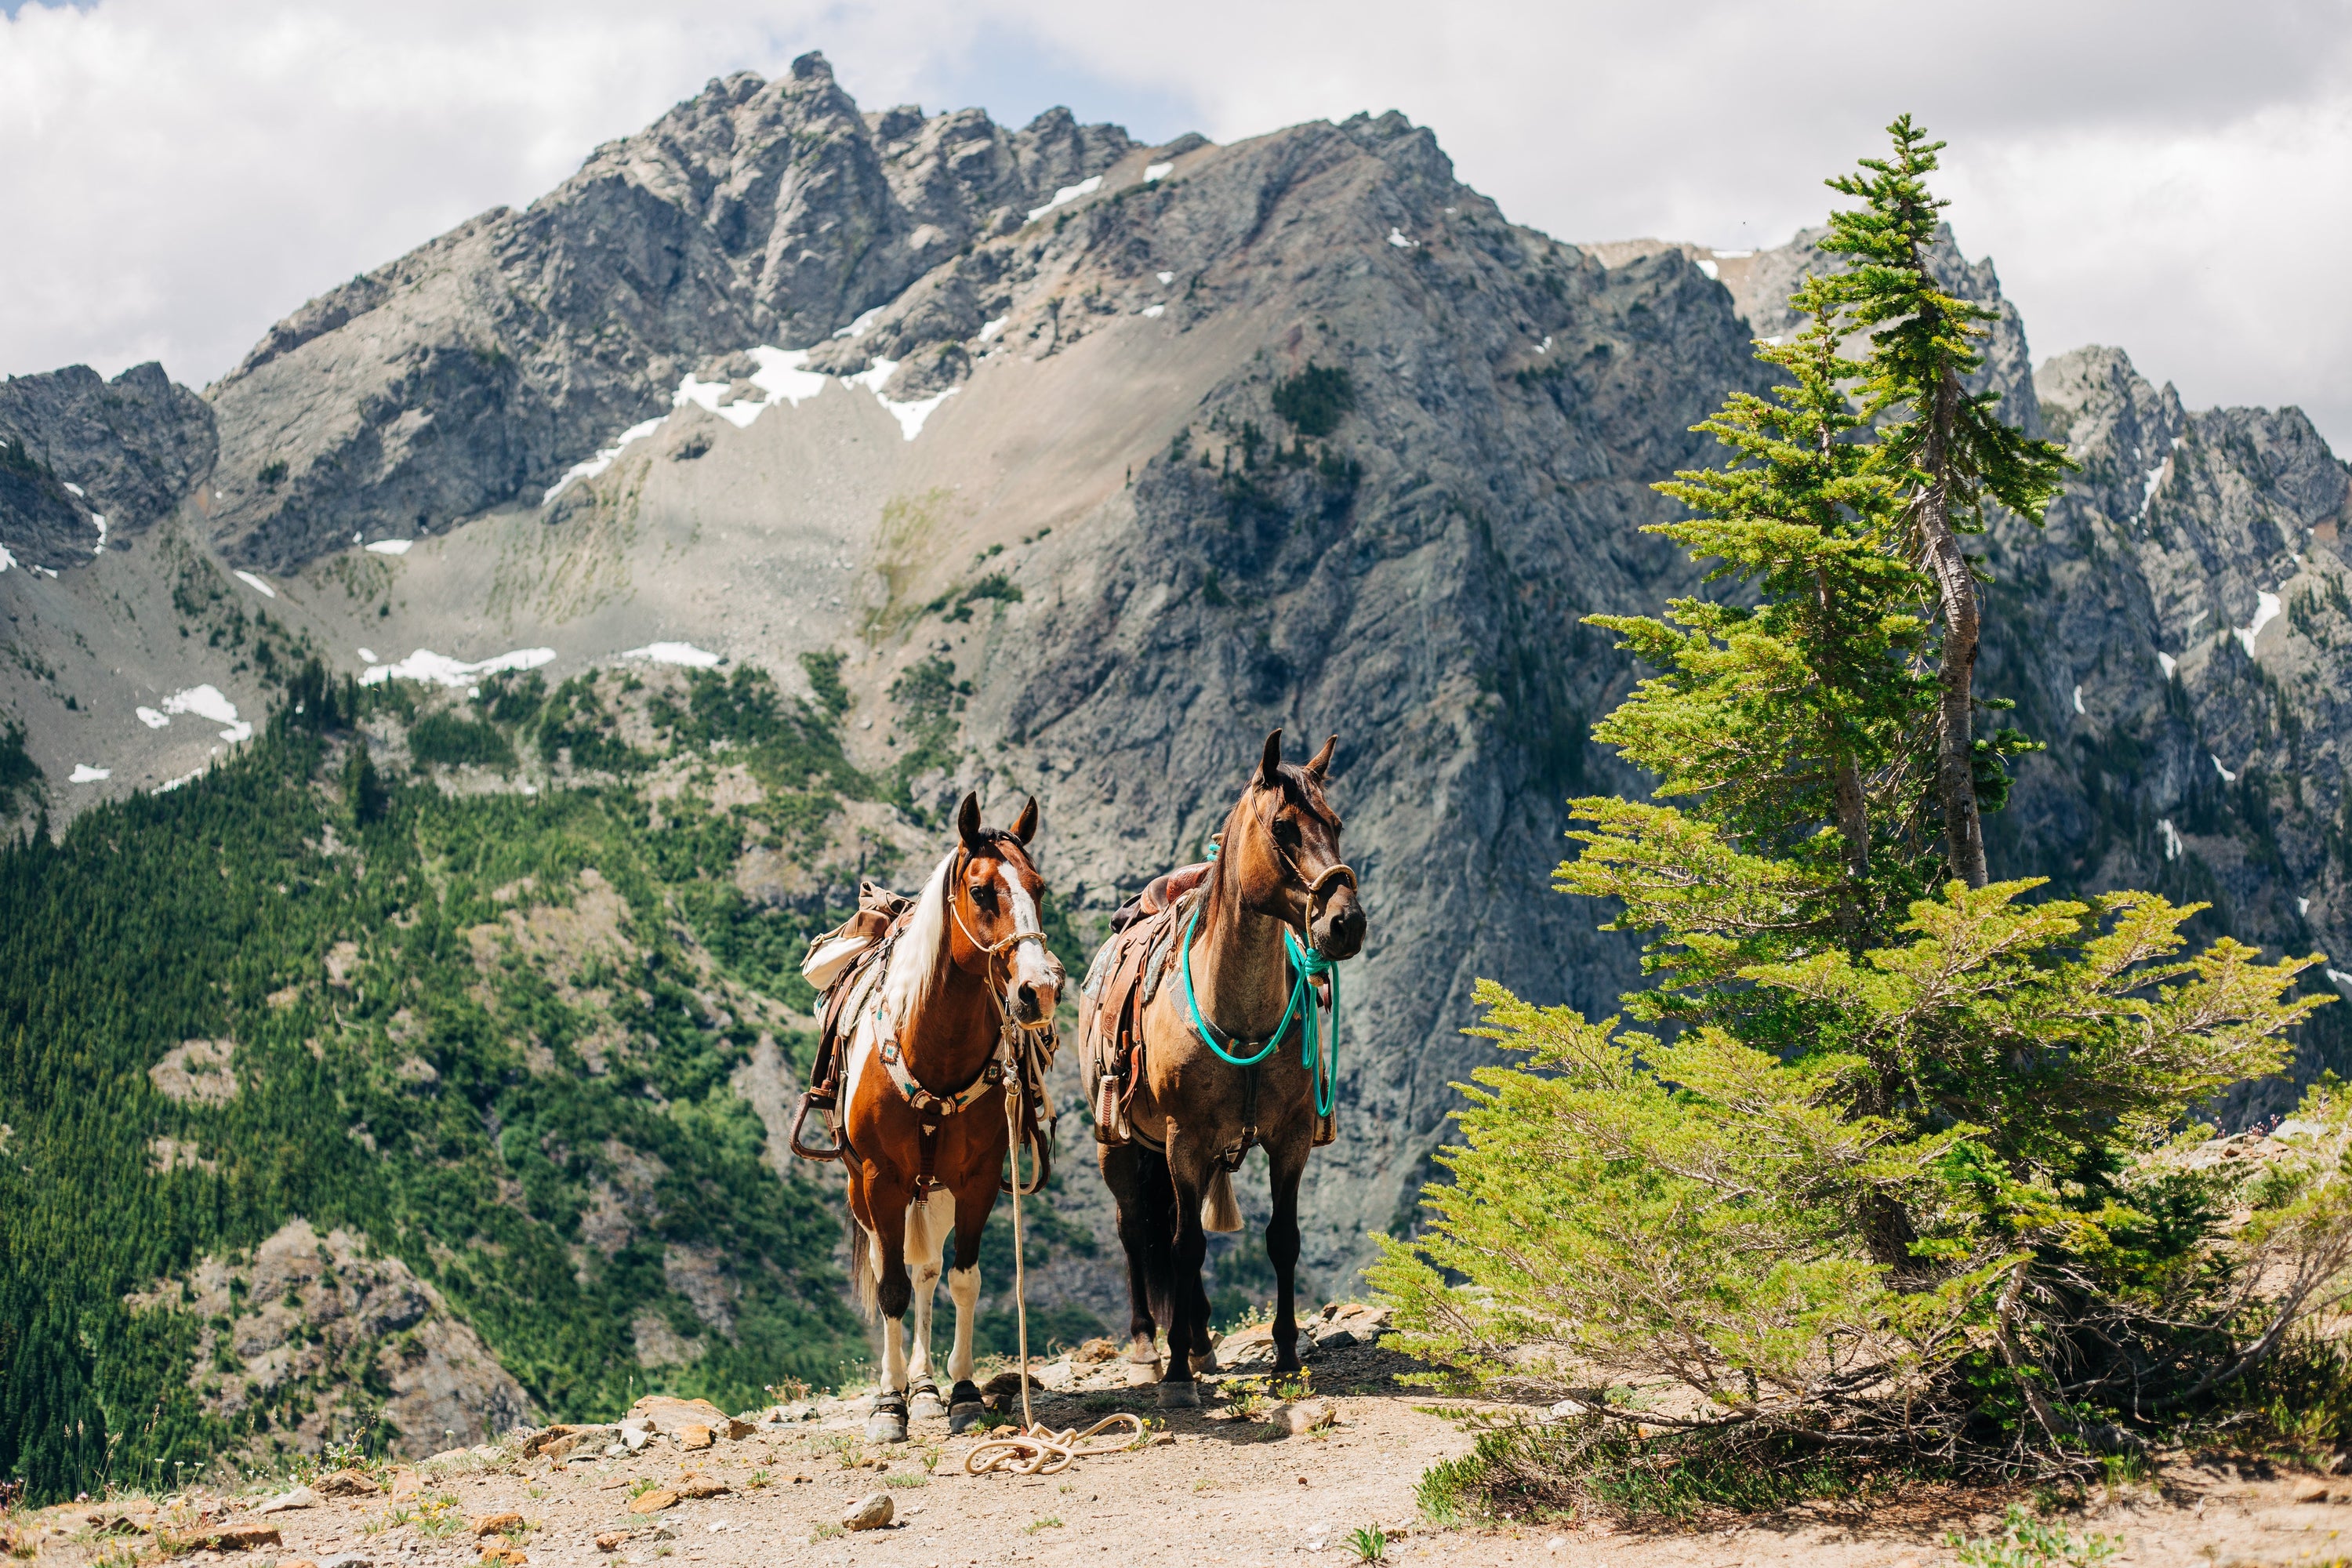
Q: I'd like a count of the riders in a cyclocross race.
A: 0